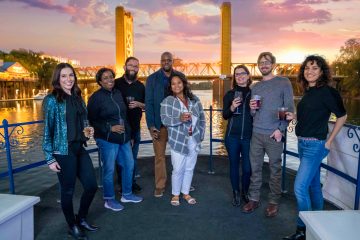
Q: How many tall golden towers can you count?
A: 2